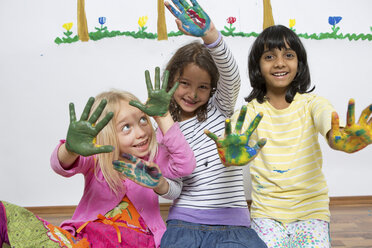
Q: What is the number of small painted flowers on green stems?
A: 6